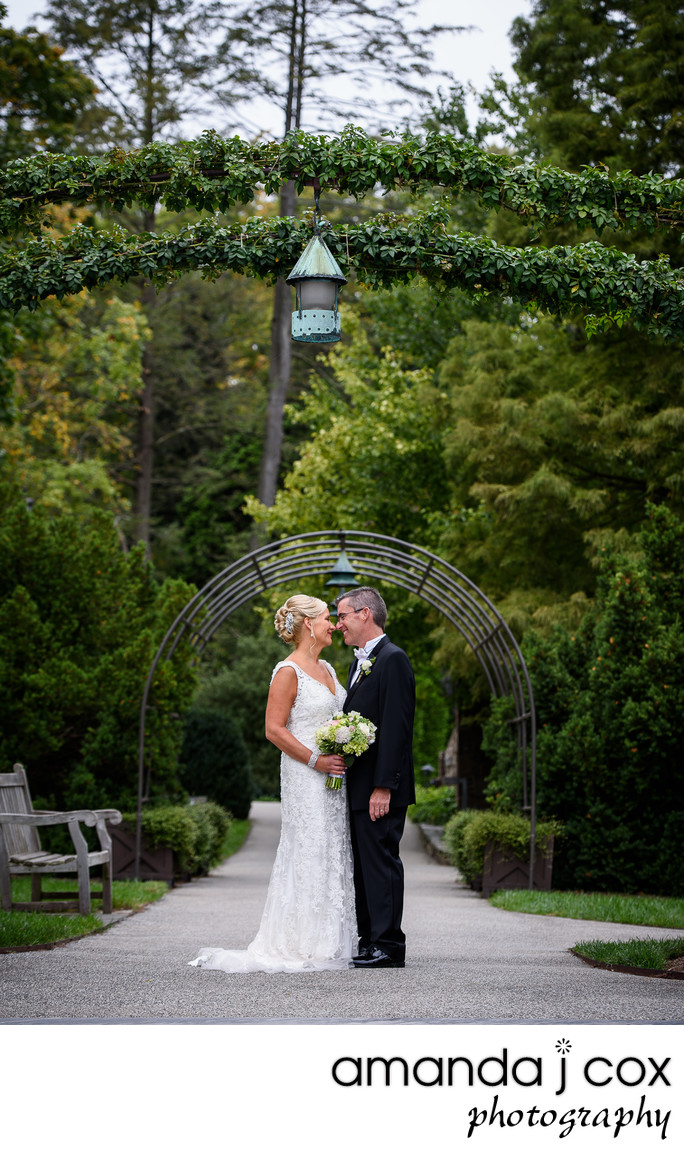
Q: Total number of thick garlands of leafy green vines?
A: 2